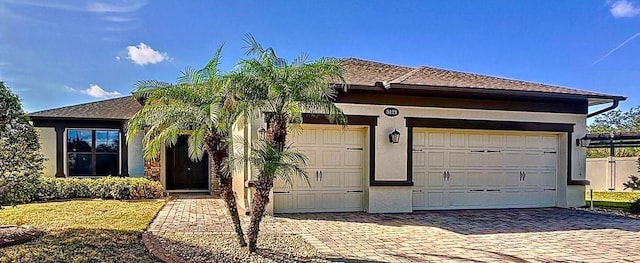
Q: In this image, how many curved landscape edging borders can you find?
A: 2